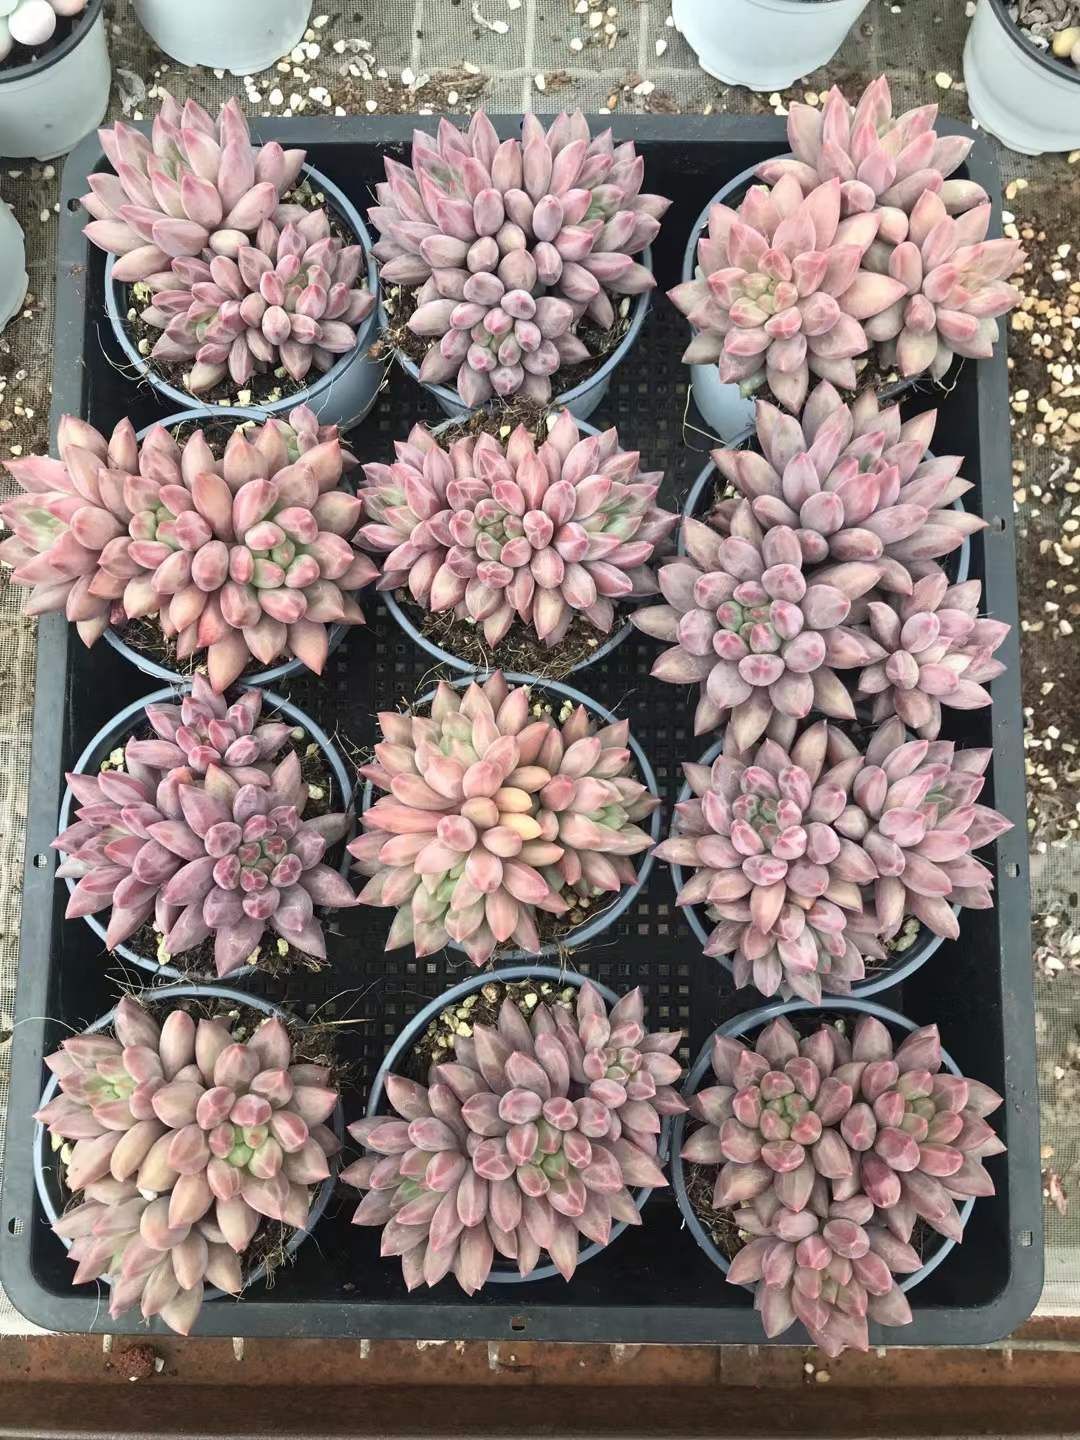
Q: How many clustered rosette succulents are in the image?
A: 12